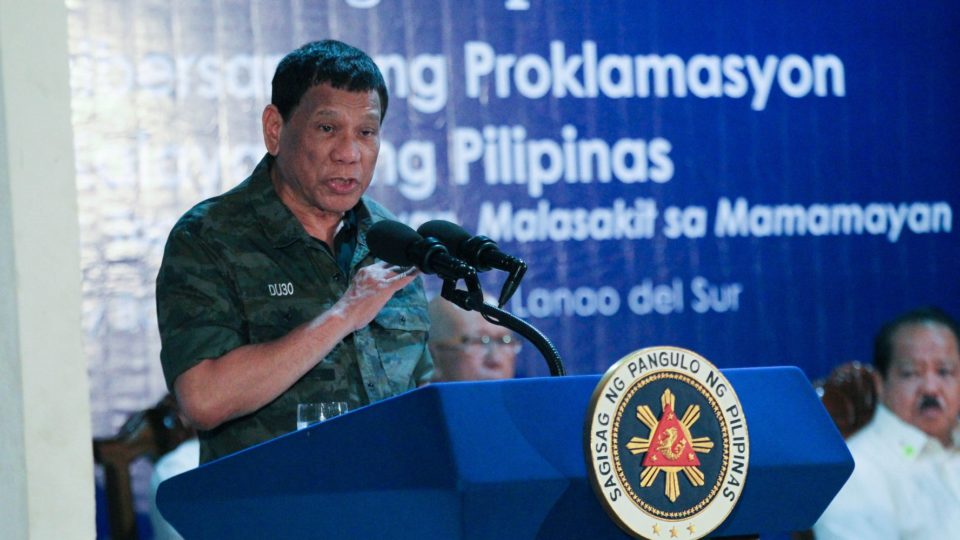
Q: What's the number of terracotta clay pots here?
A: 0